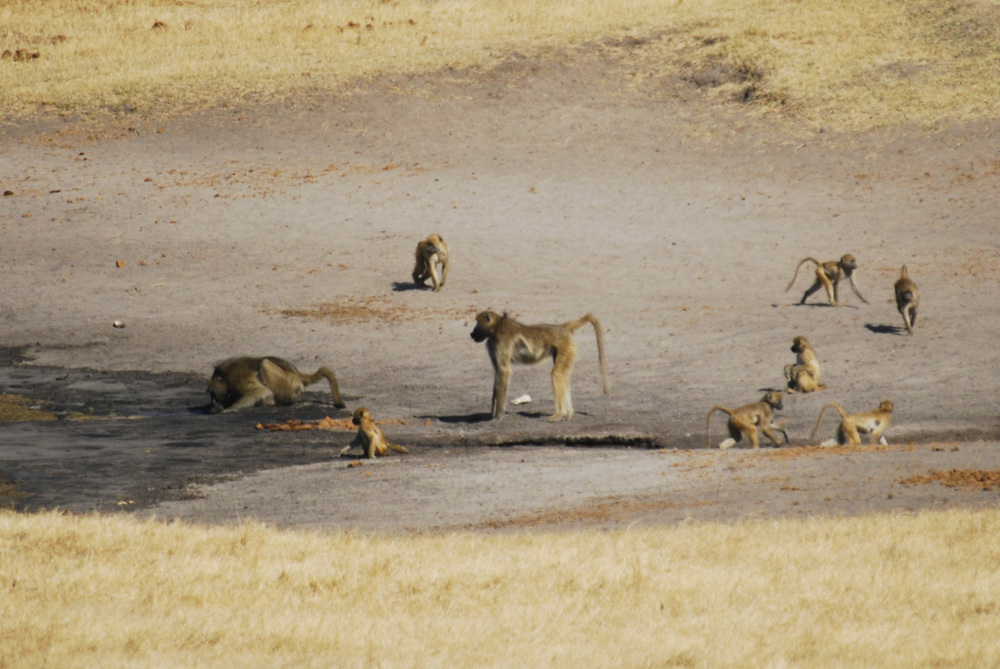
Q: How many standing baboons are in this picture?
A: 6